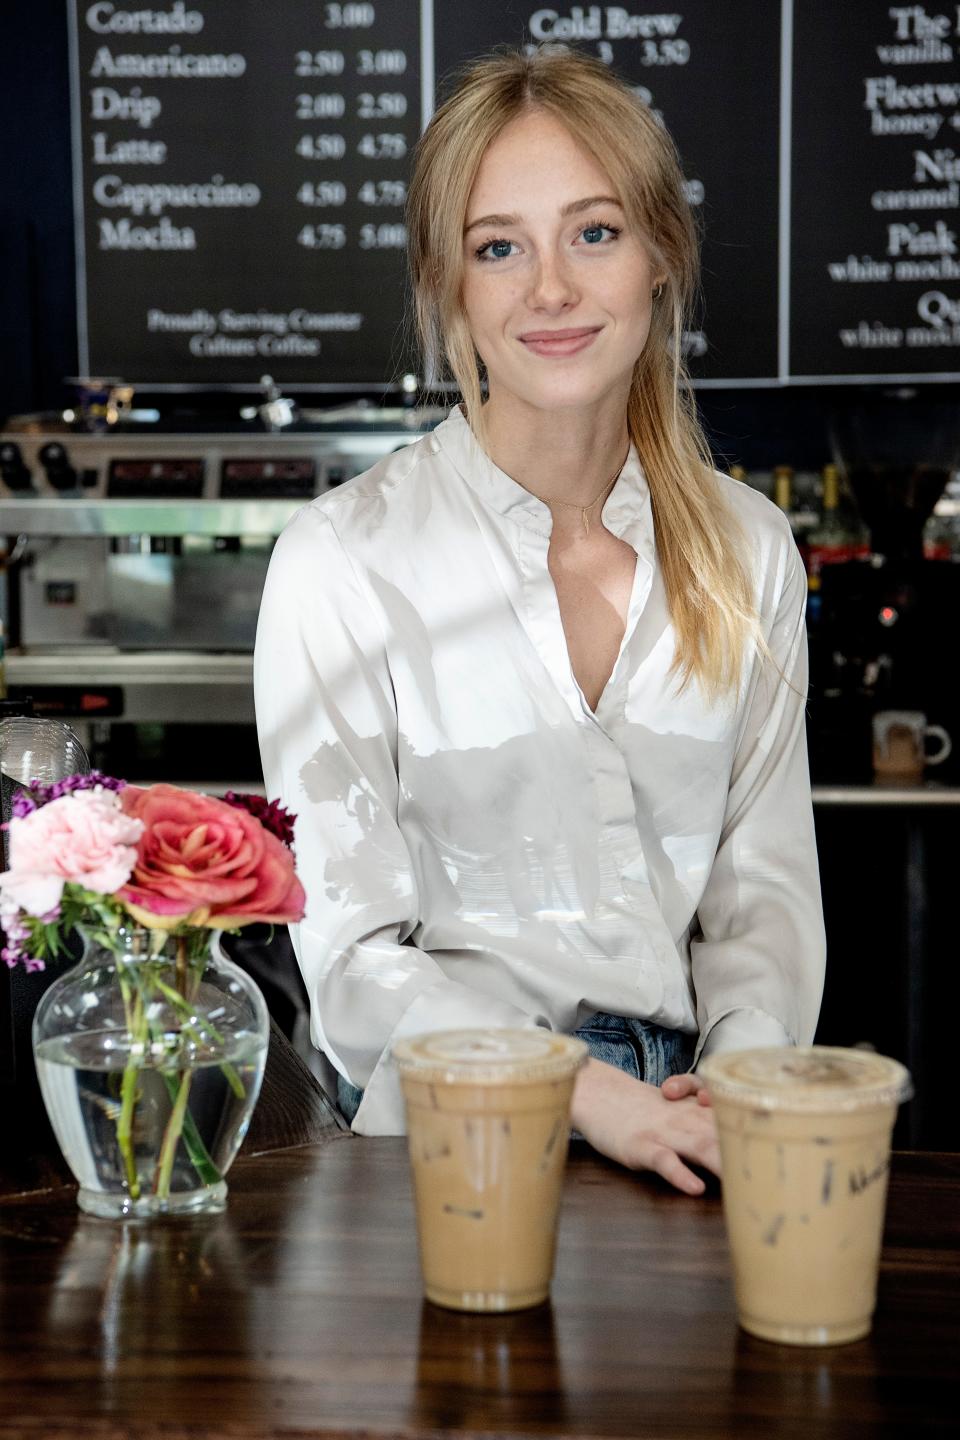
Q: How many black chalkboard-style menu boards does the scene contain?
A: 3